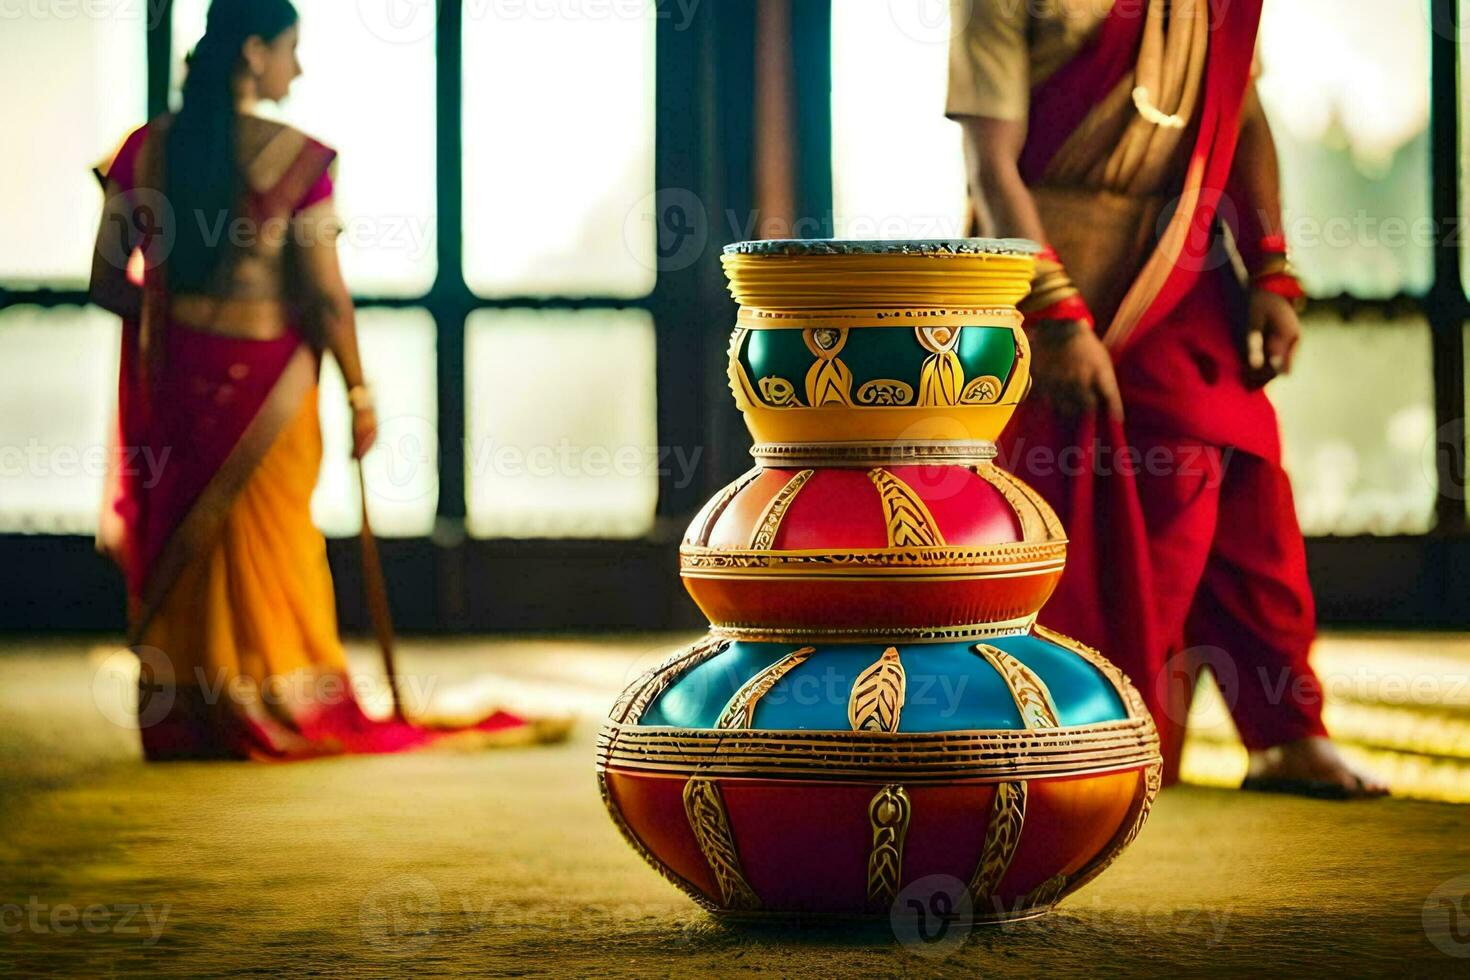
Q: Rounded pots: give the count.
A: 3